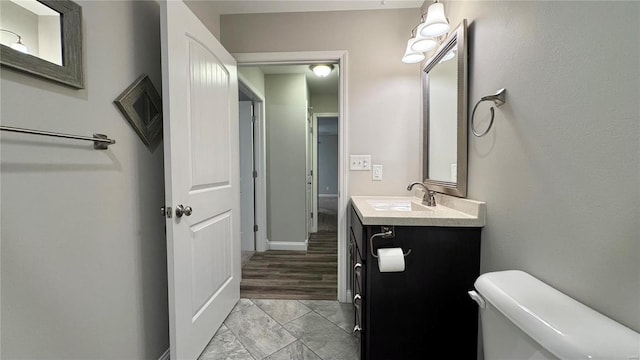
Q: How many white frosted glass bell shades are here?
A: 3